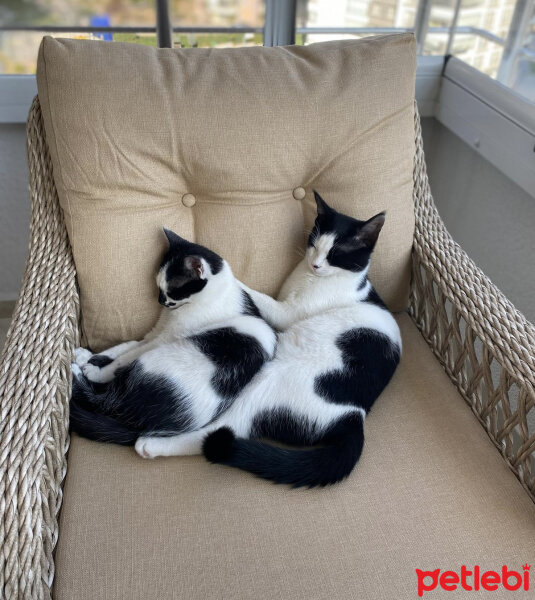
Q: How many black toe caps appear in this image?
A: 0